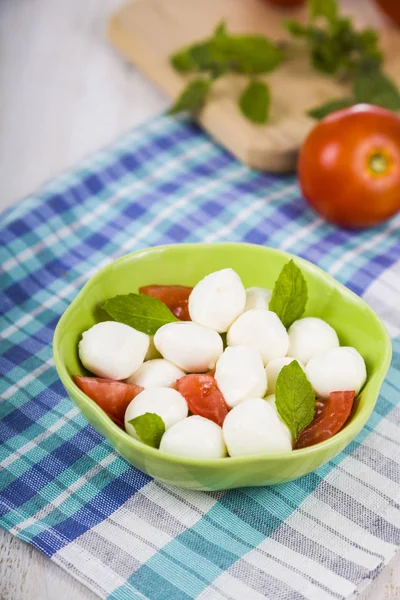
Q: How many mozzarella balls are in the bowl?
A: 13